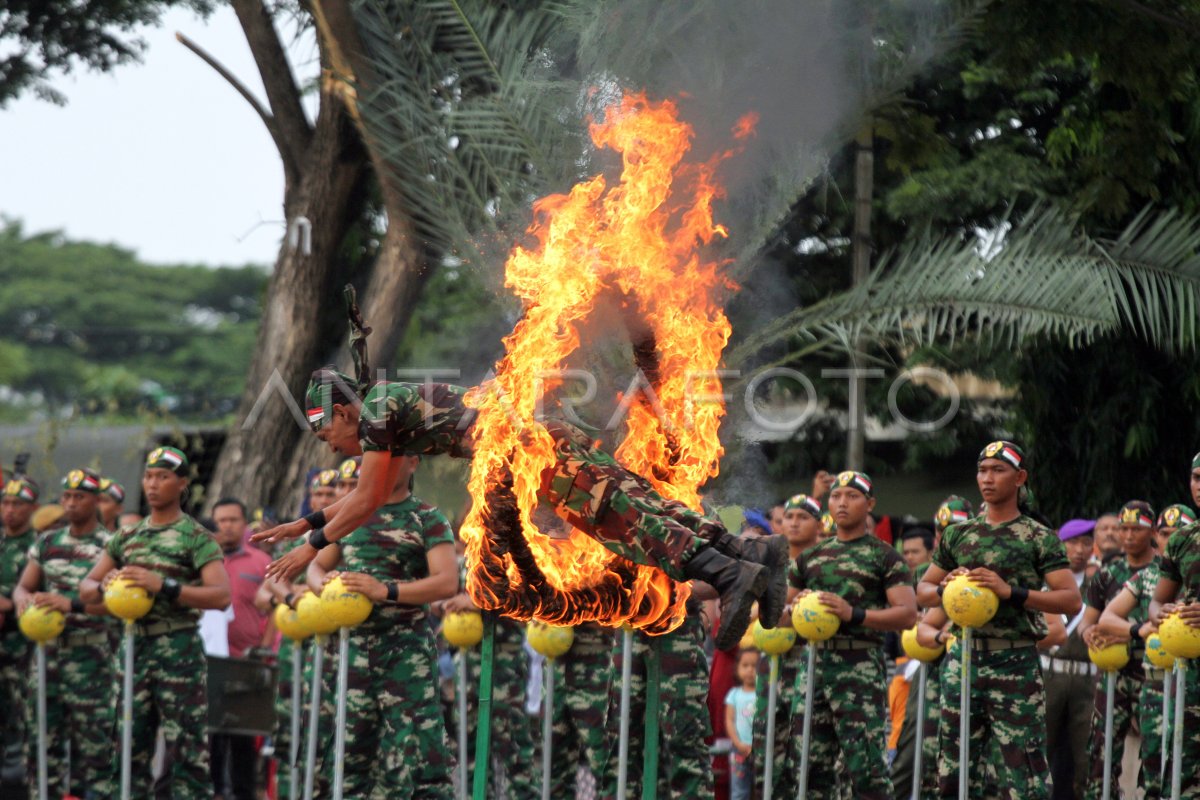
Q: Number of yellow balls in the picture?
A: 14